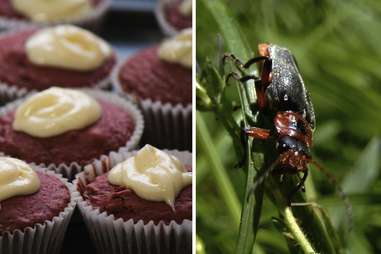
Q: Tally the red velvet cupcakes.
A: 7